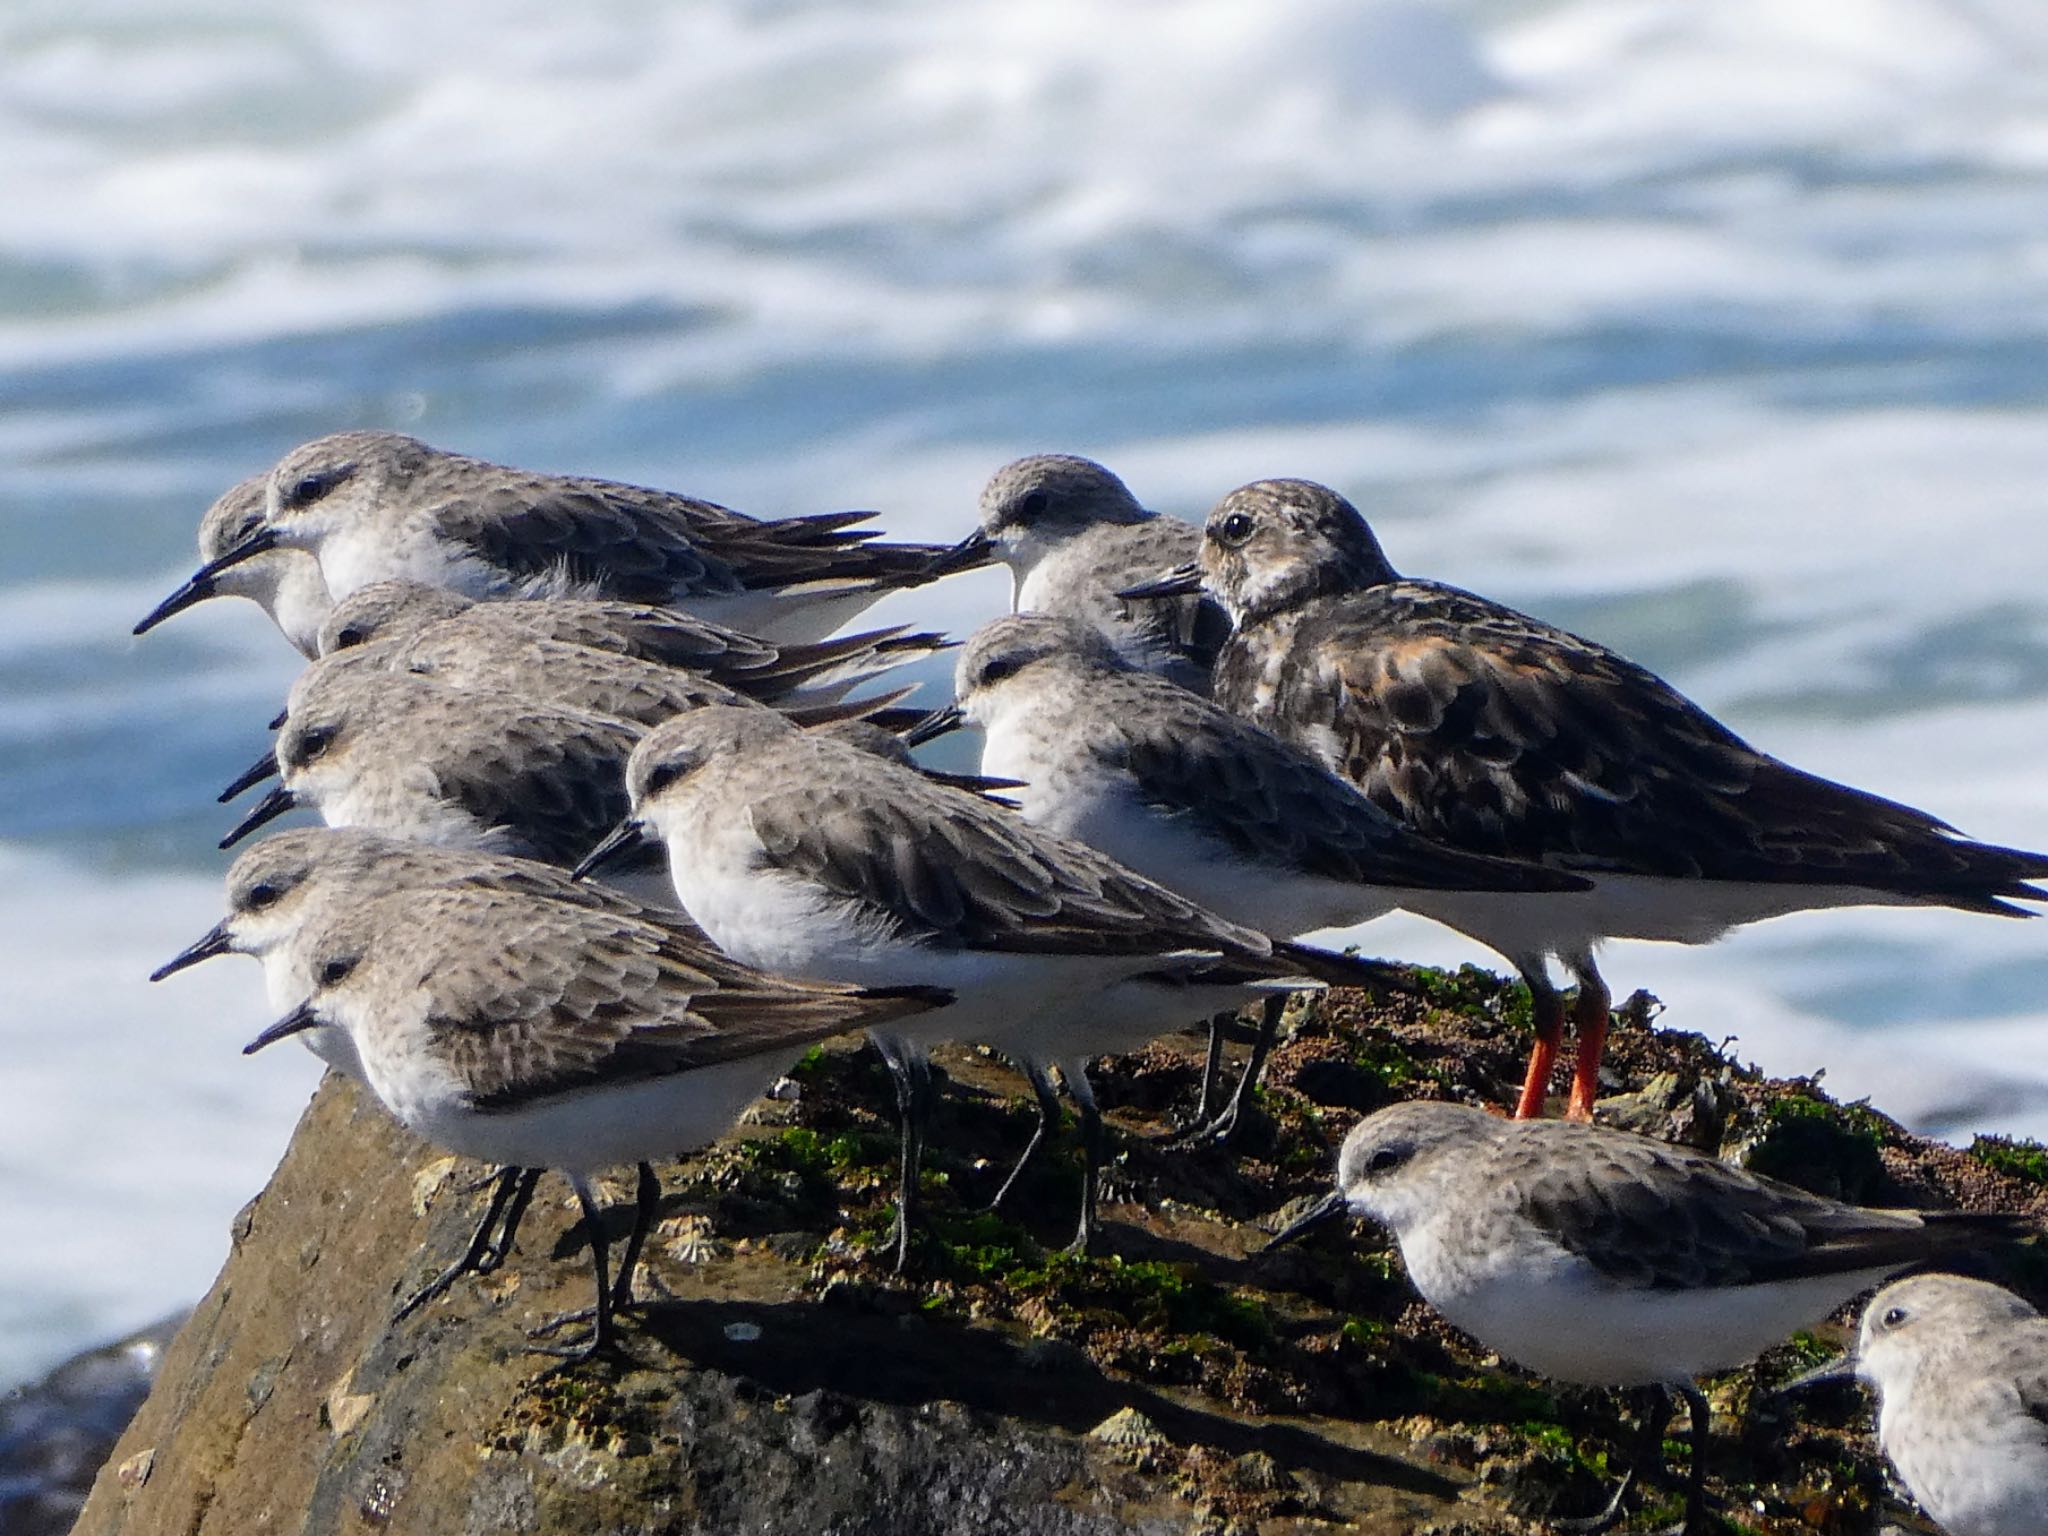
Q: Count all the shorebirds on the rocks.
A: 13